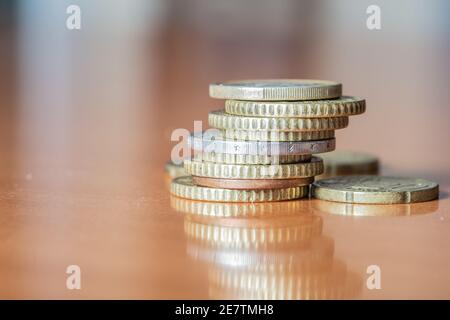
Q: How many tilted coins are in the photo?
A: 0